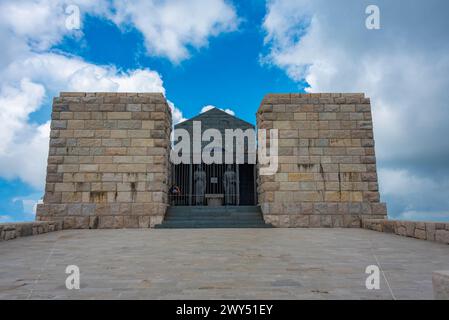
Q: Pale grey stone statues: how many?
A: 2